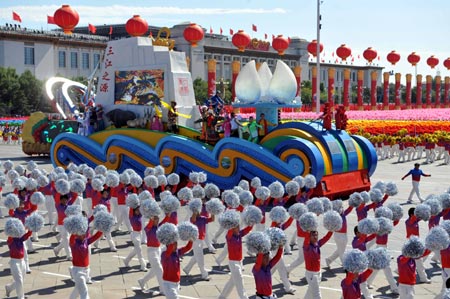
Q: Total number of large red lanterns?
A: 12